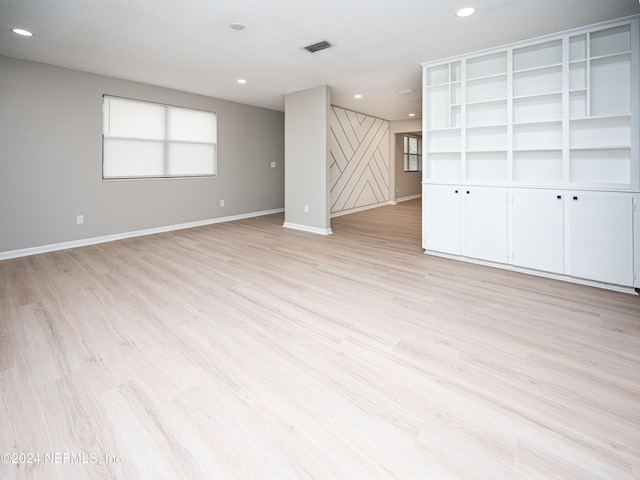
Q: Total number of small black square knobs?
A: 4